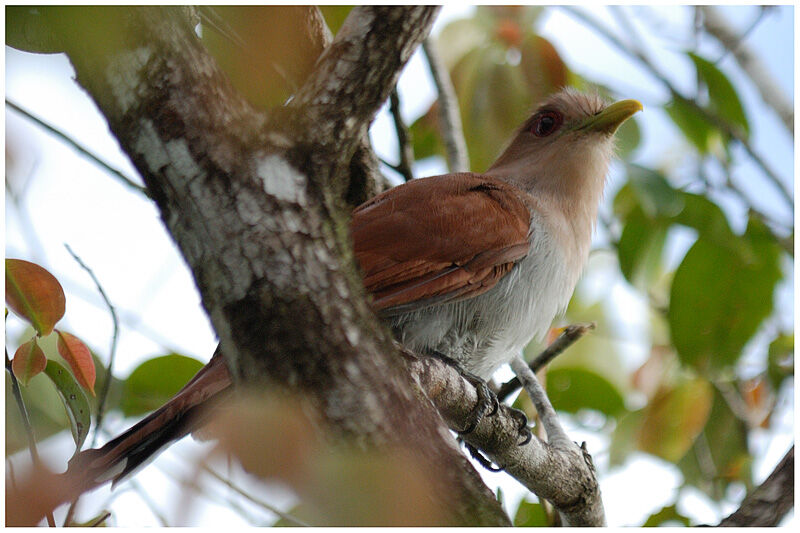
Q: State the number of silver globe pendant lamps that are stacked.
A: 0